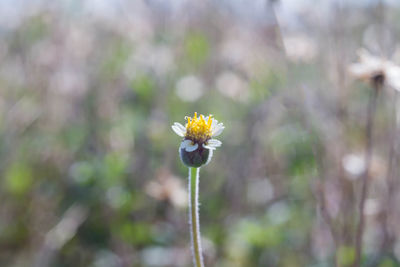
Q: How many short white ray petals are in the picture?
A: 5